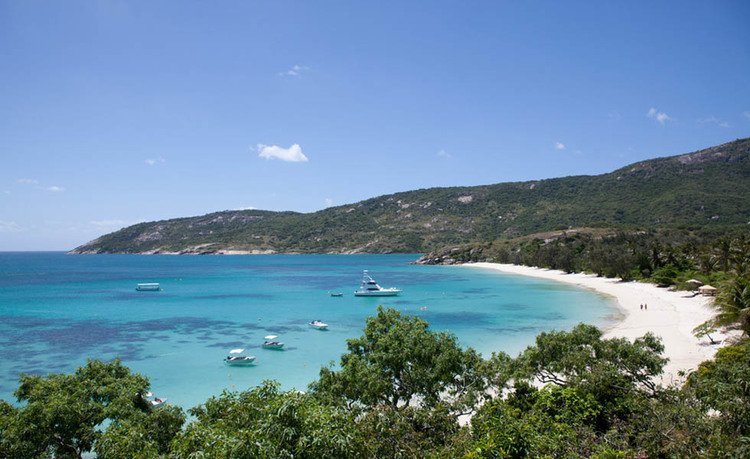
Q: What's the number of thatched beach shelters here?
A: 2